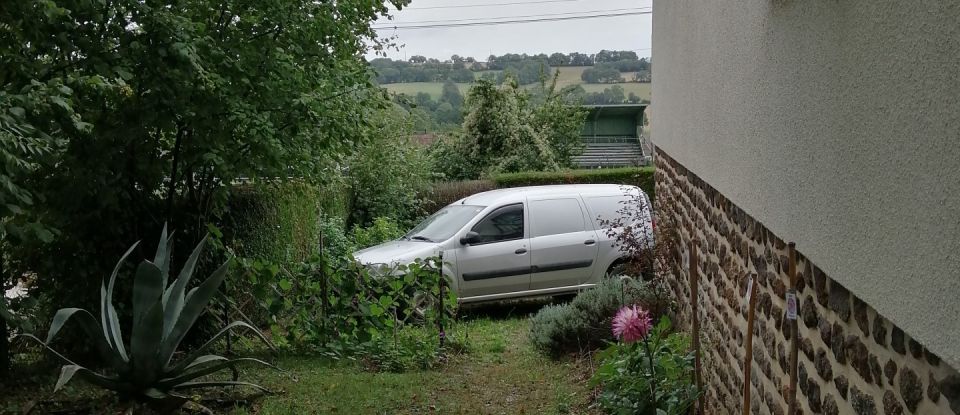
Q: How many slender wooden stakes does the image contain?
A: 3